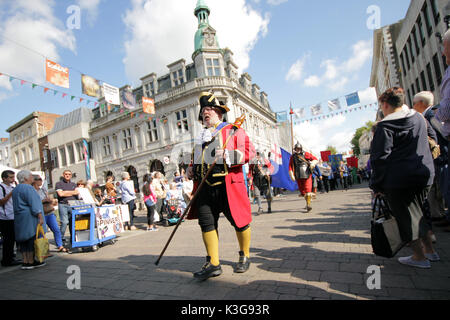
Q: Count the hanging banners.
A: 10